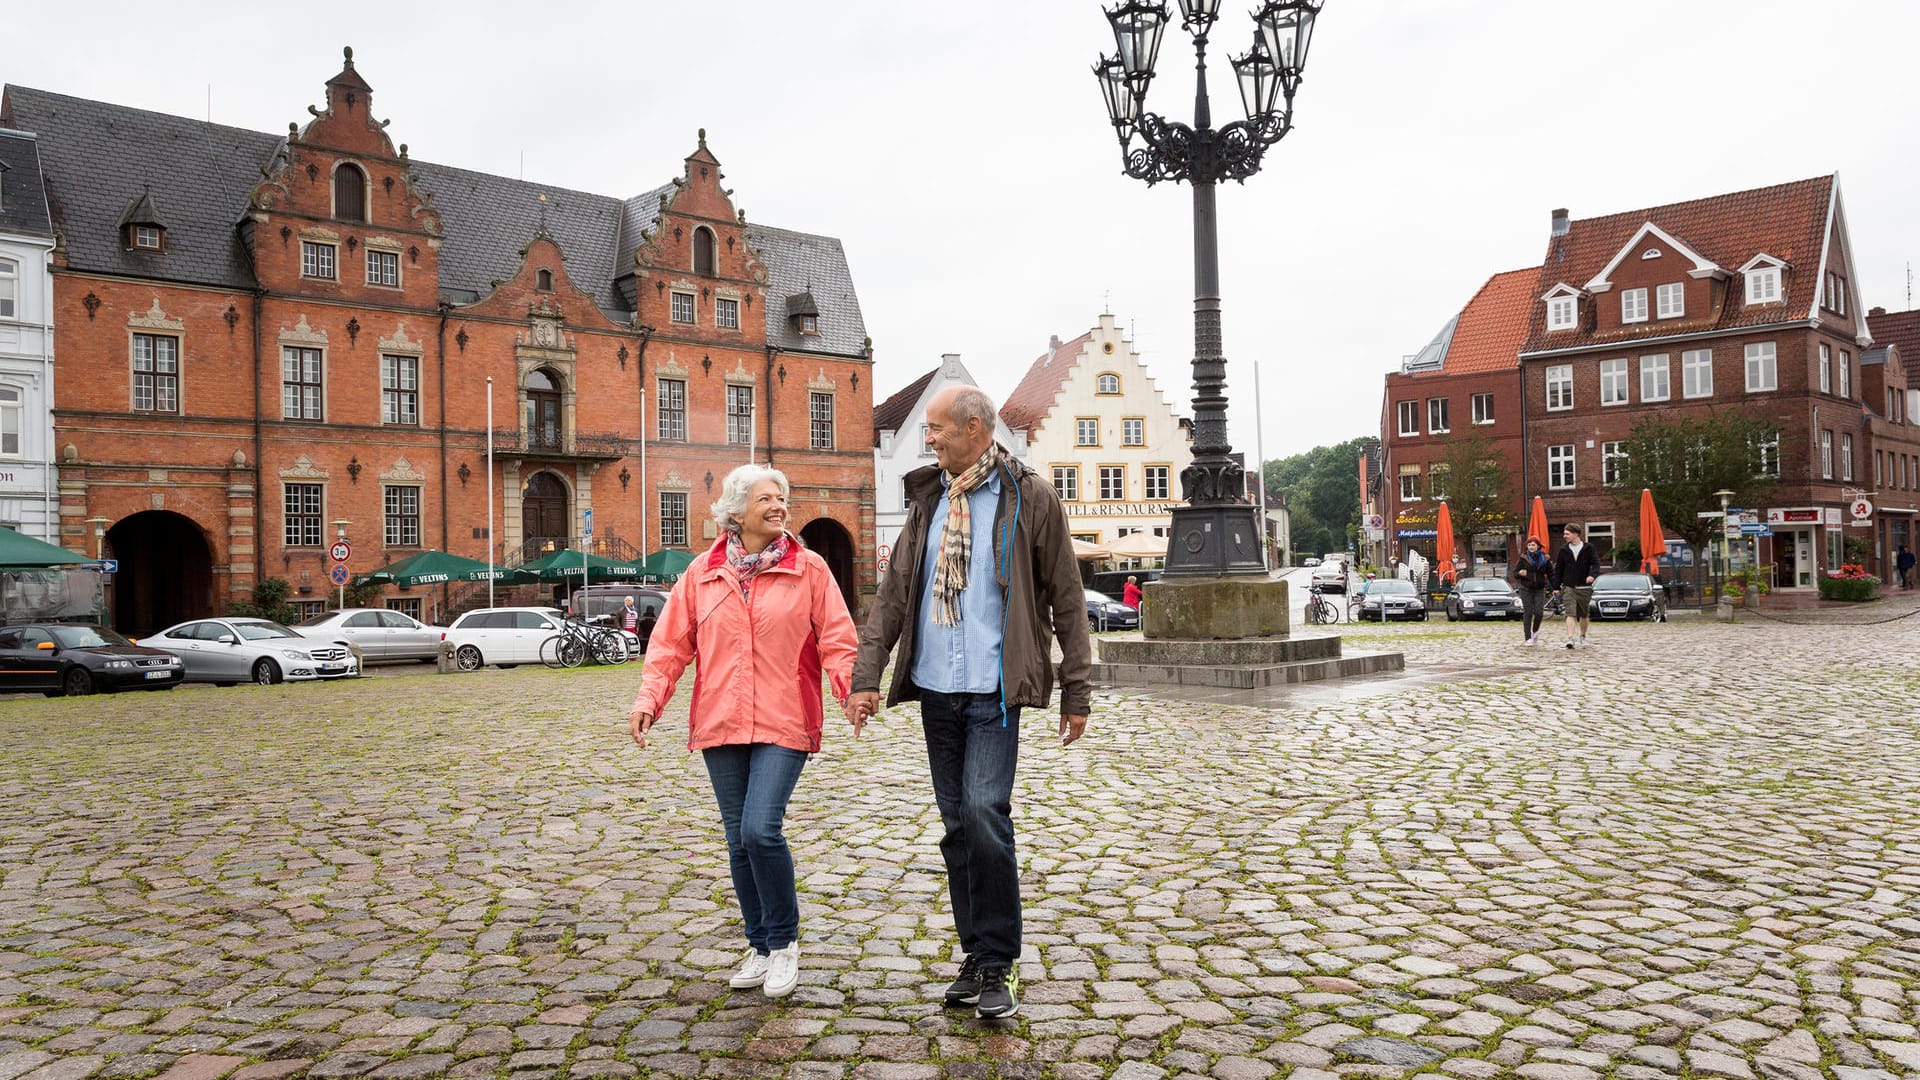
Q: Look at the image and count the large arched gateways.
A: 2